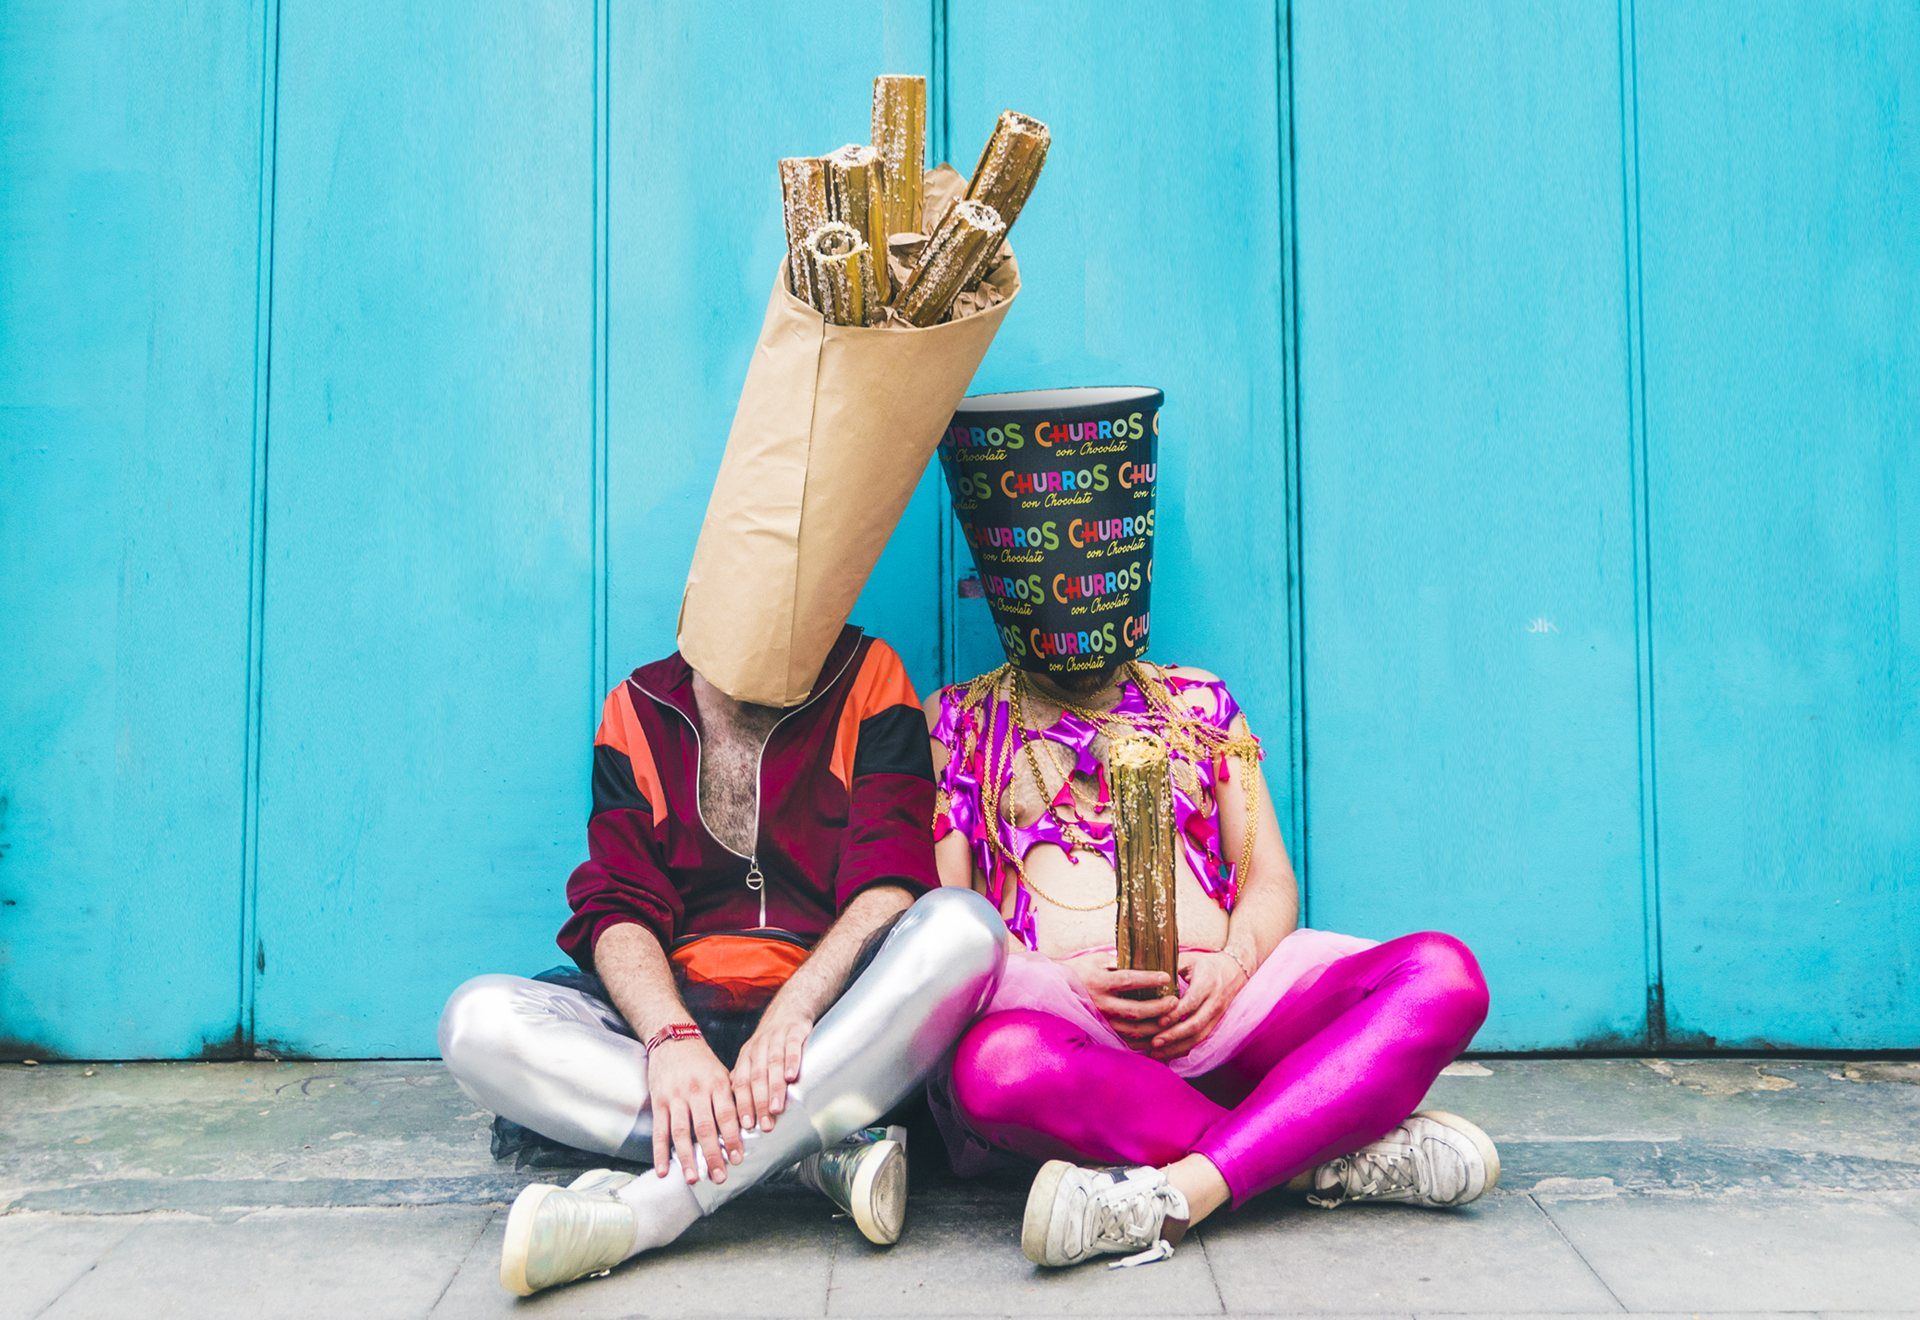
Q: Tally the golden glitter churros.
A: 7